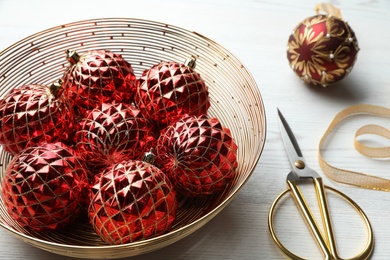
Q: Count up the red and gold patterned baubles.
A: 8